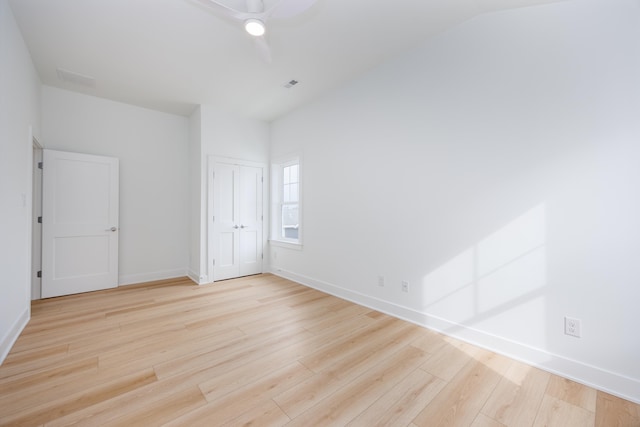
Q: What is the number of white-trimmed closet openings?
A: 1